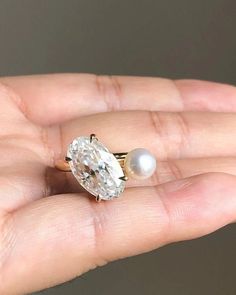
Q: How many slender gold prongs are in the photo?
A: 4